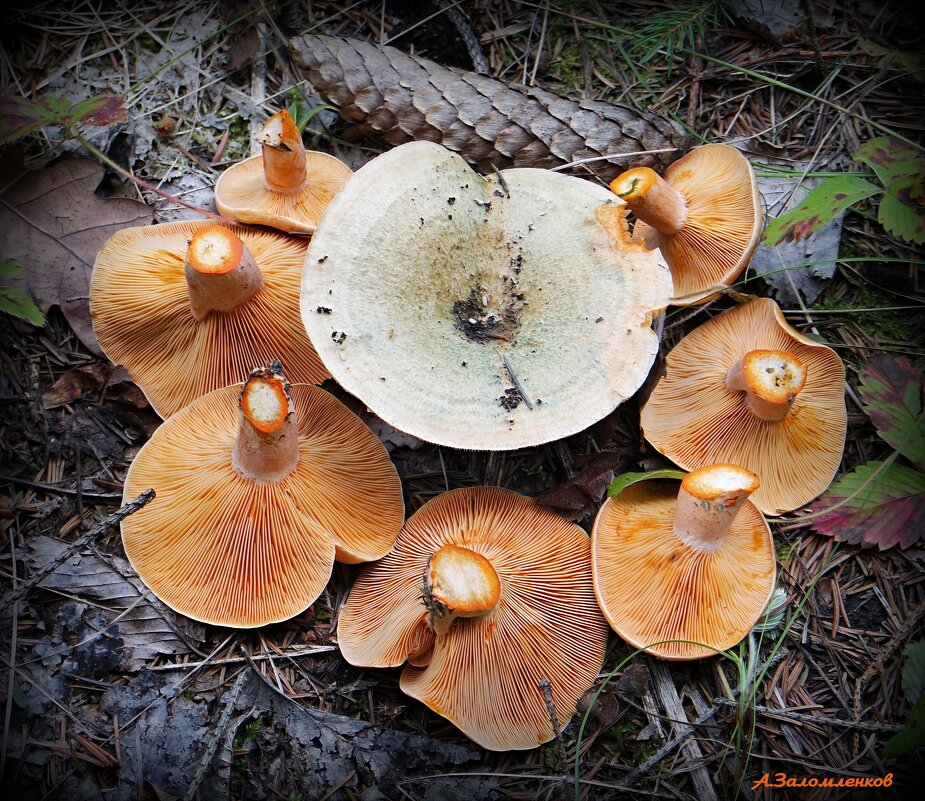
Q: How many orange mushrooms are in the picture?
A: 7